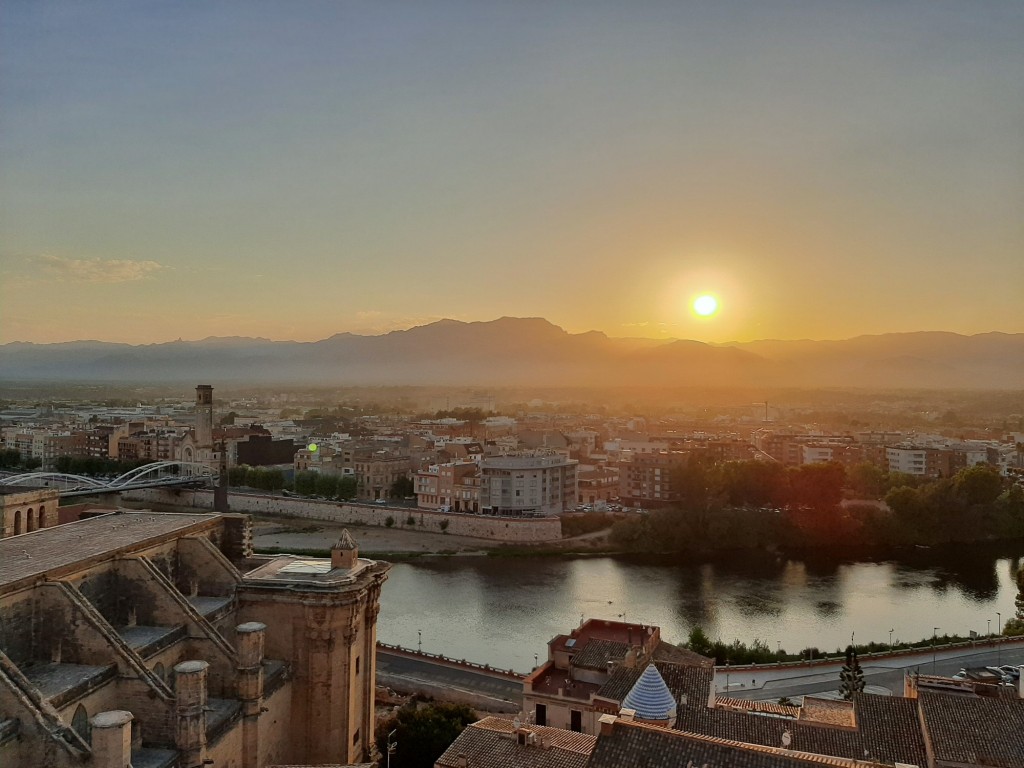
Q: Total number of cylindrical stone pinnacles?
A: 3